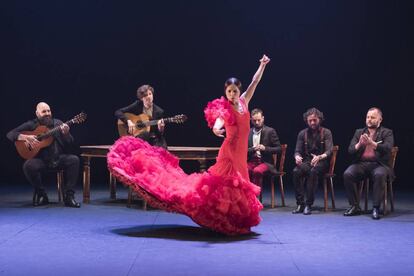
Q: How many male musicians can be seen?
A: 5